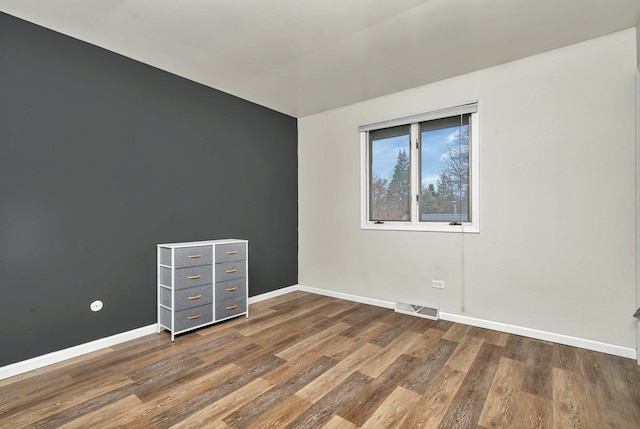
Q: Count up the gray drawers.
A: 8